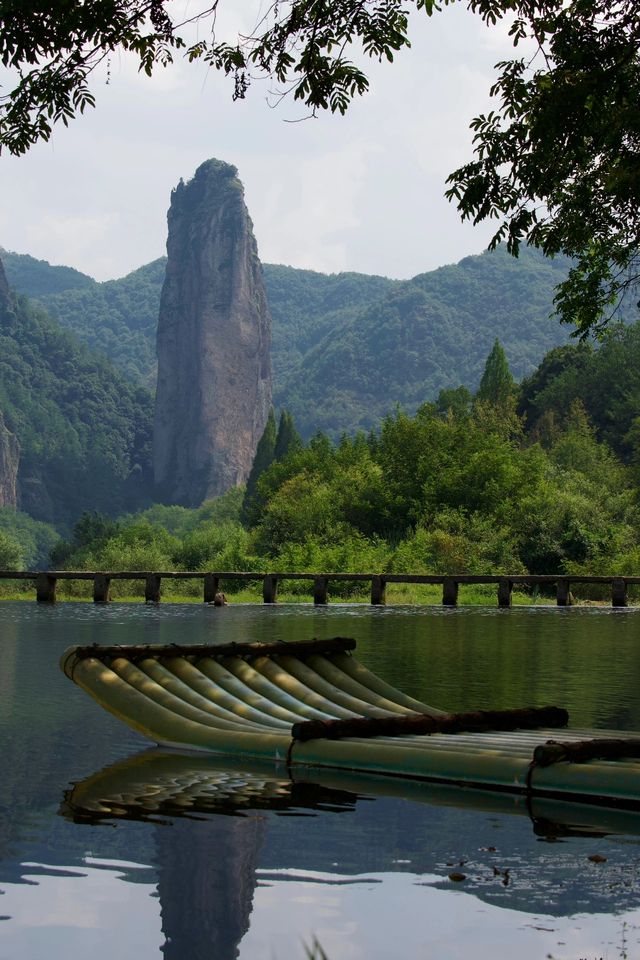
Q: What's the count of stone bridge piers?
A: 11